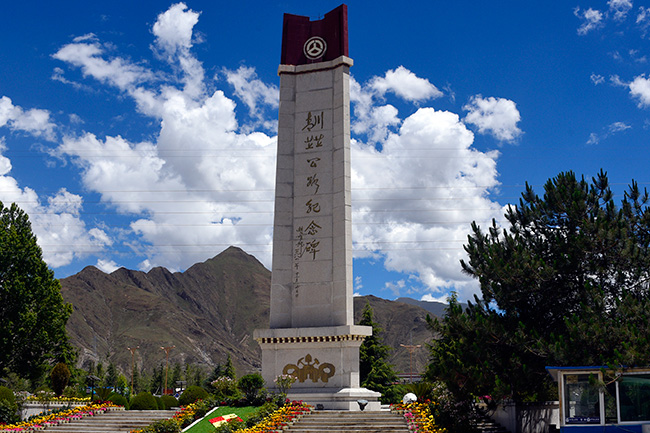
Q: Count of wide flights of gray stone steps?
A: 2